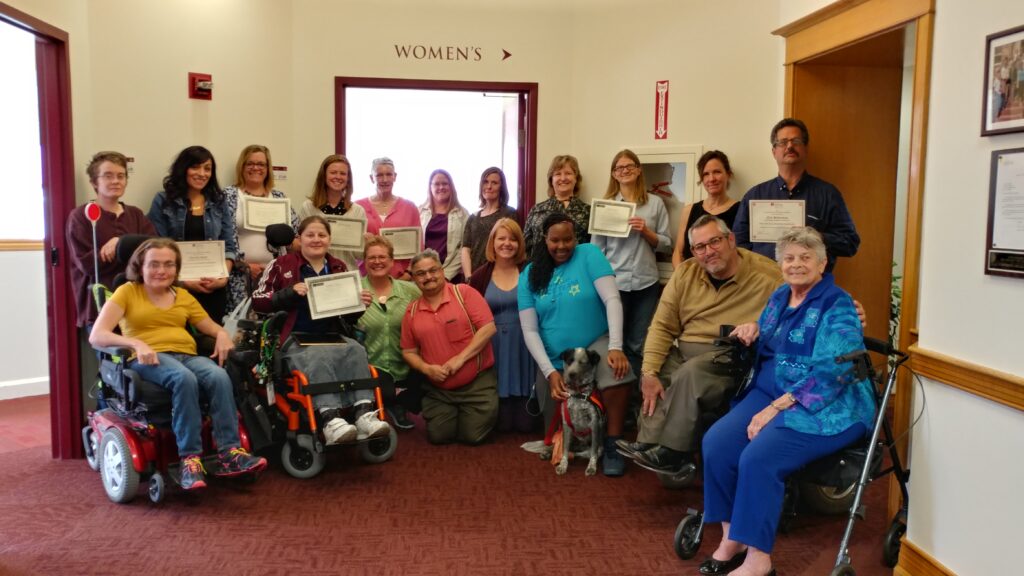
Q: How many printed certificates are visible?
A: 7